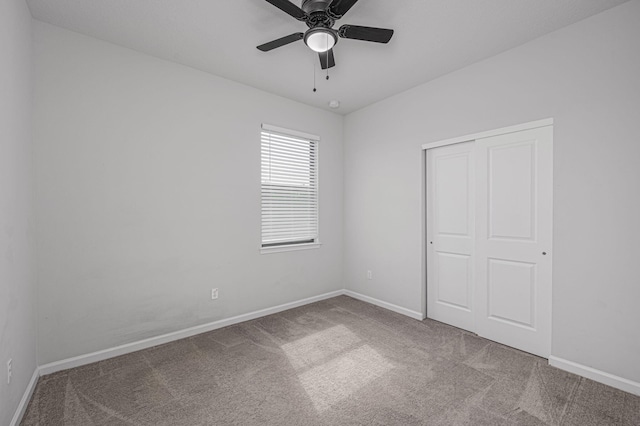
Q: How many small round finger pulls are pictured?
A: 2